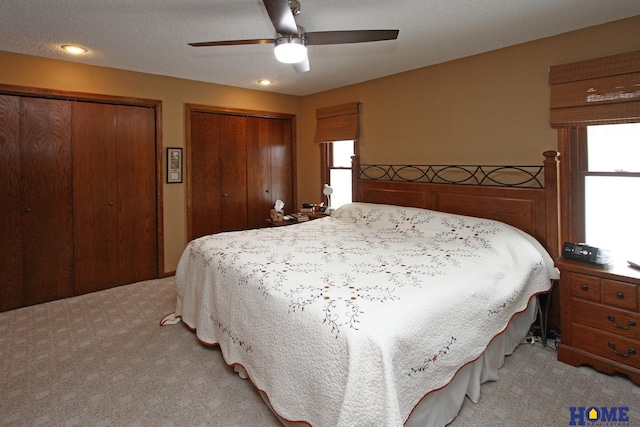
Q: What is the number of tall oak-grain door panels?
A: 8